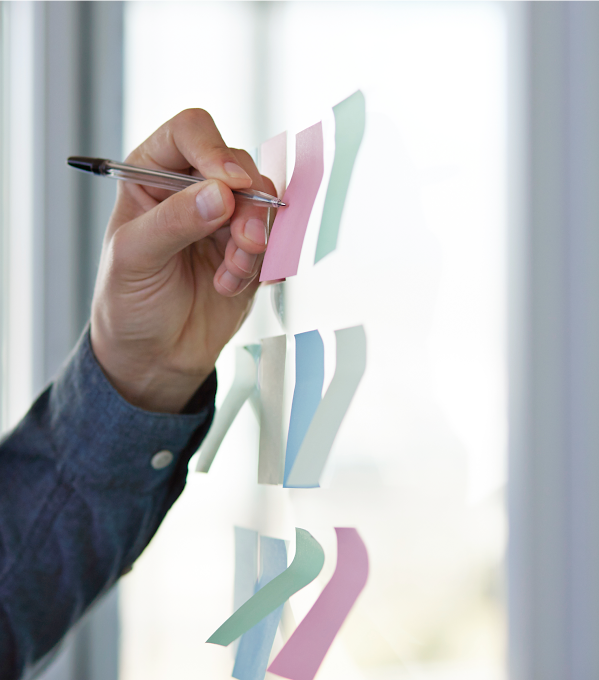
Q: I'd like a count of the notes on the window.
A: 11